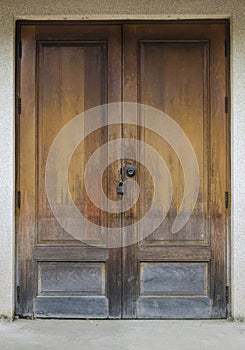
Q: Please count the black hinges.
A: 8